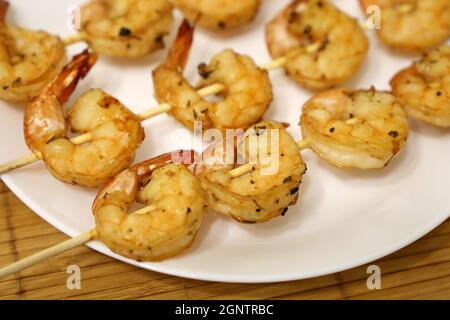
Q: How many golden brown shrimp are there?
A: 11